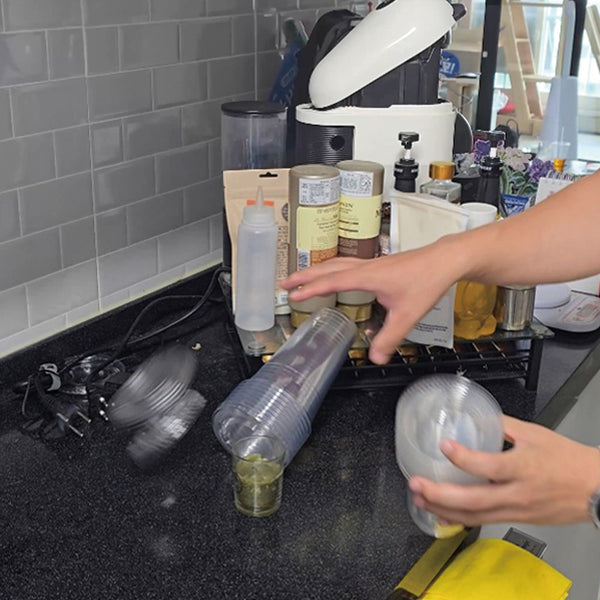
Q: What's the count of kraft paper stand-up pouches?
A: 1